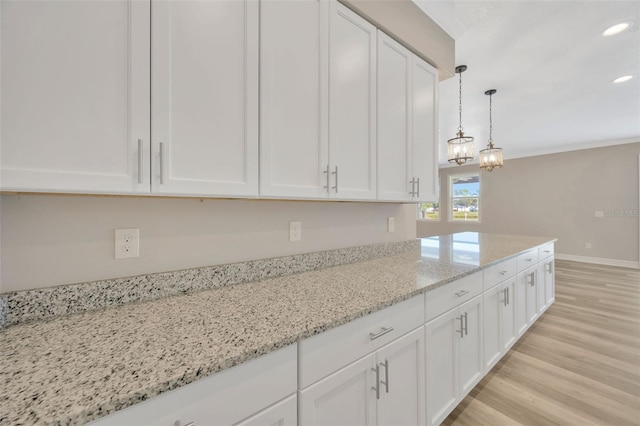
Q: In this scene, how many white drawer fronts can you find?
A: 6